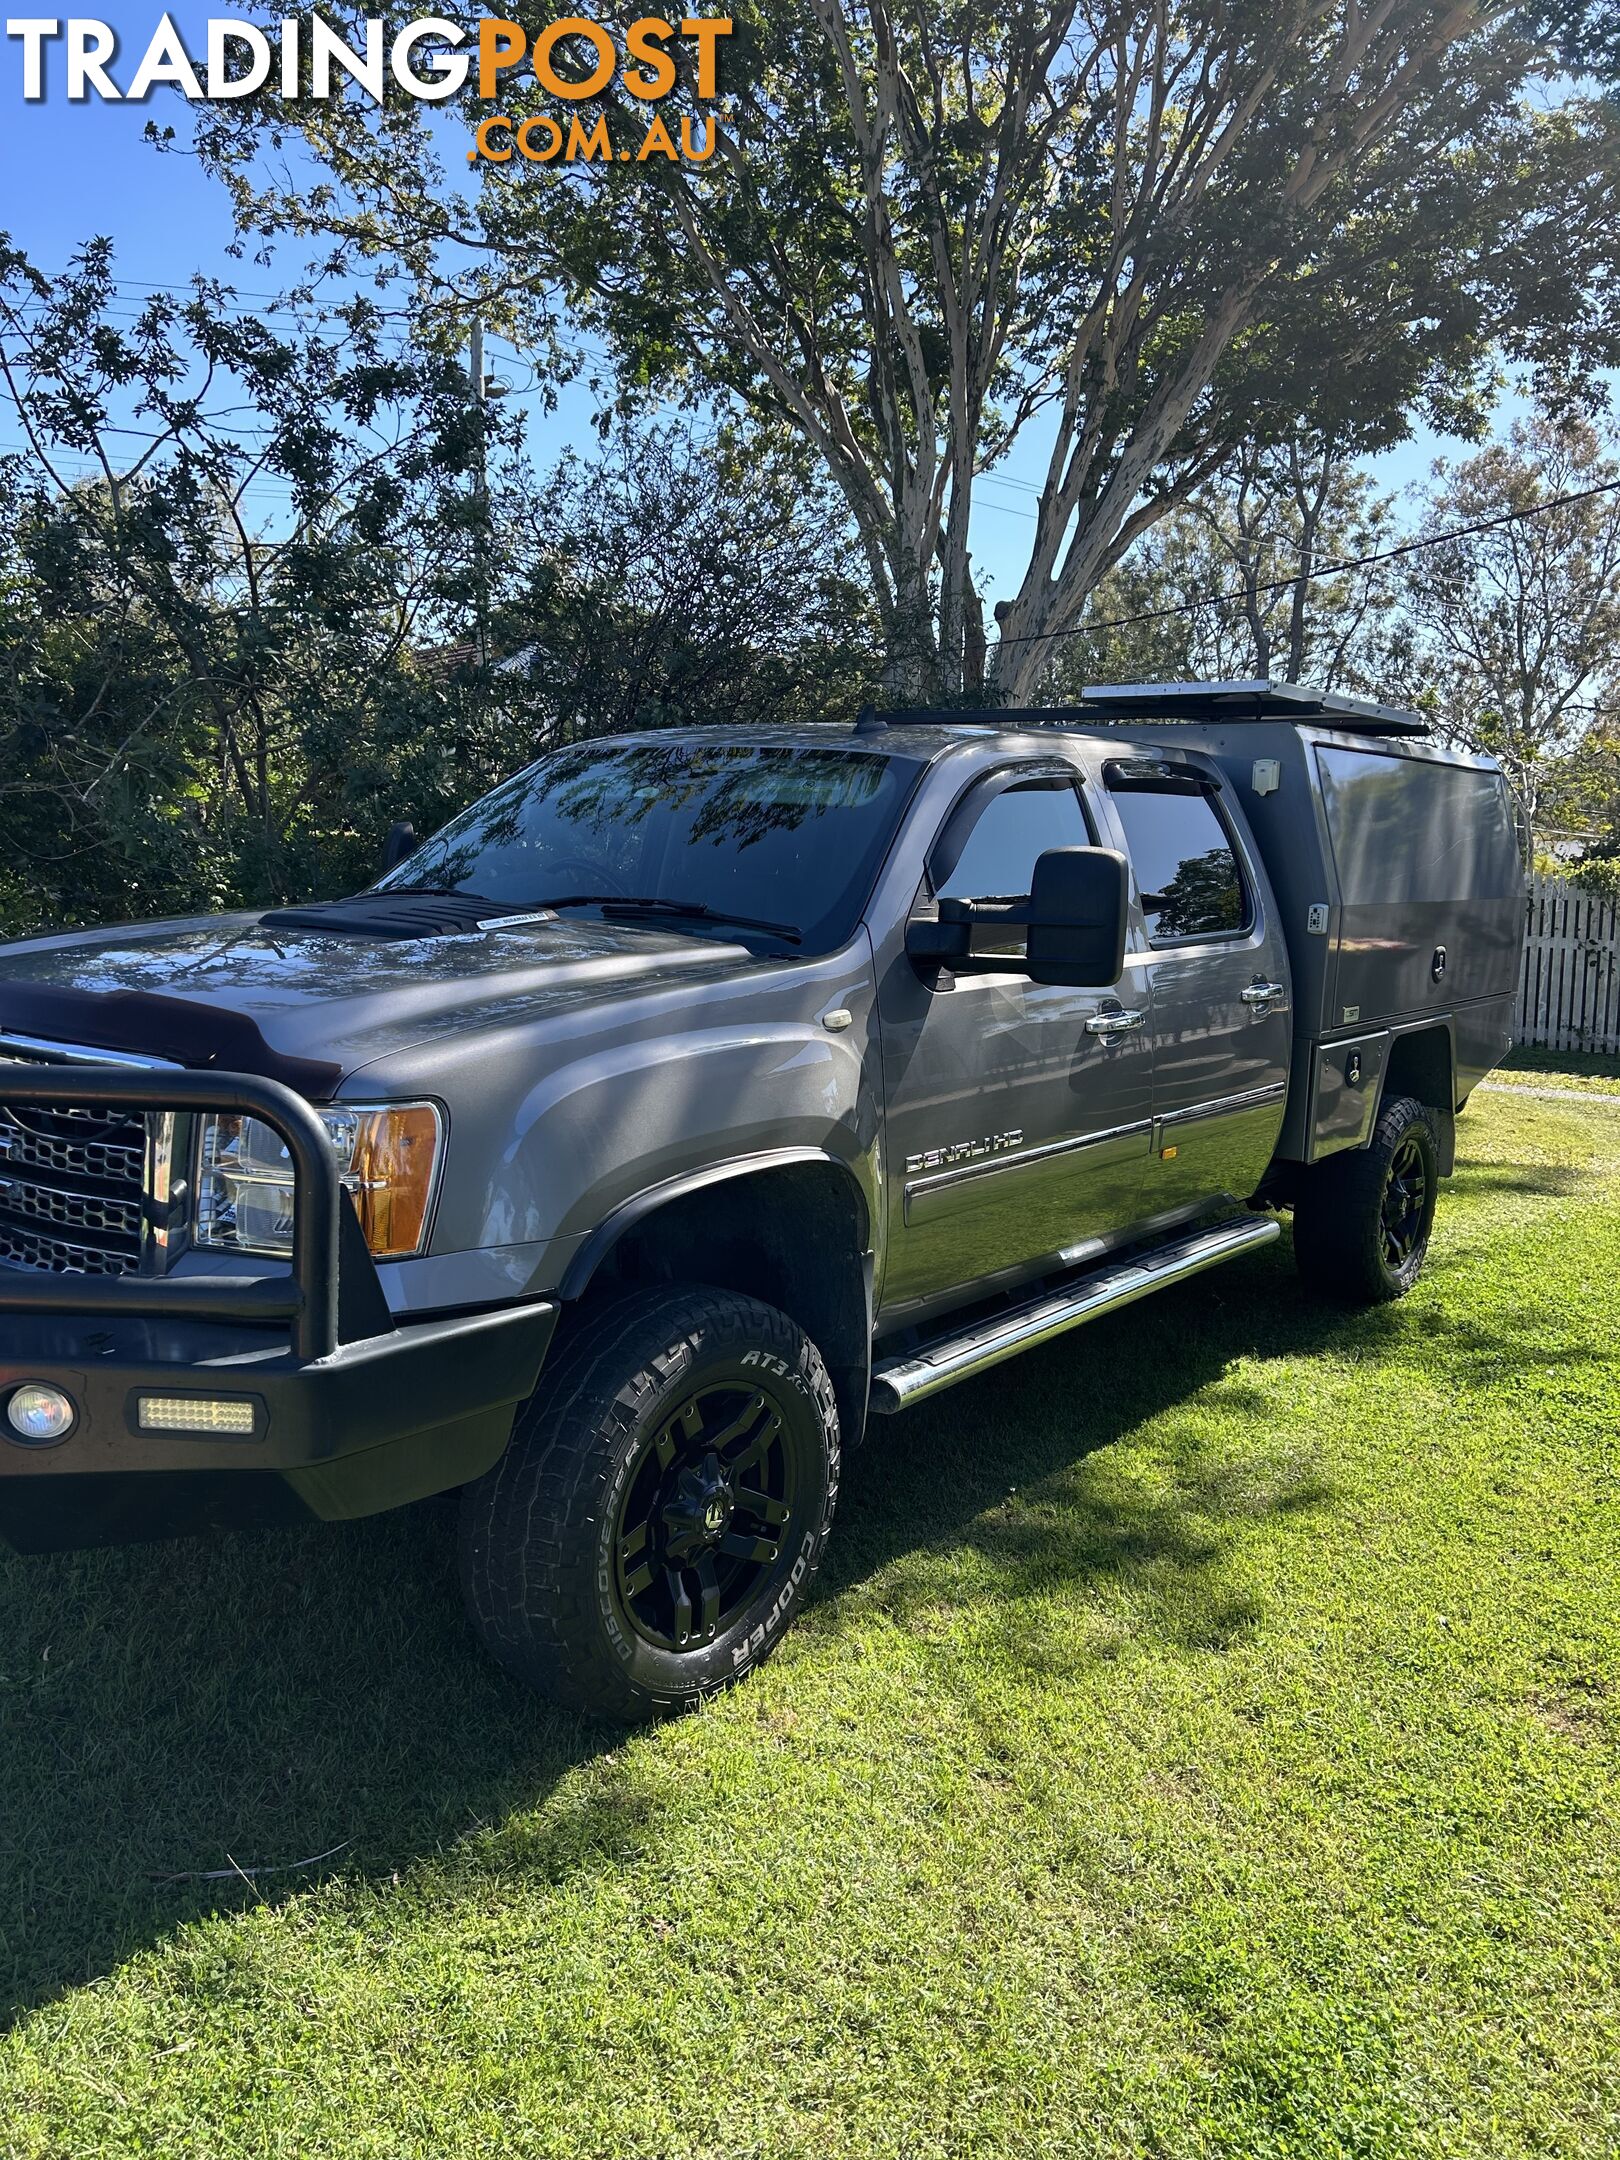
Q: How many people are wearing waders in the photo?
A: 0